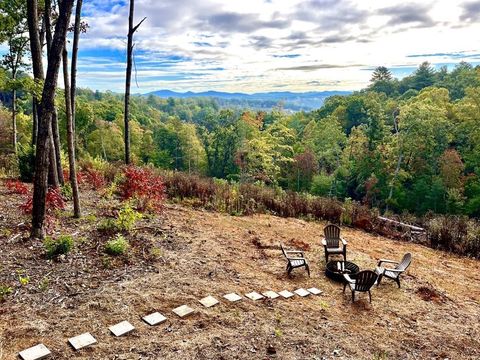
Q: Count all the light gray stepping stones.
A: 12